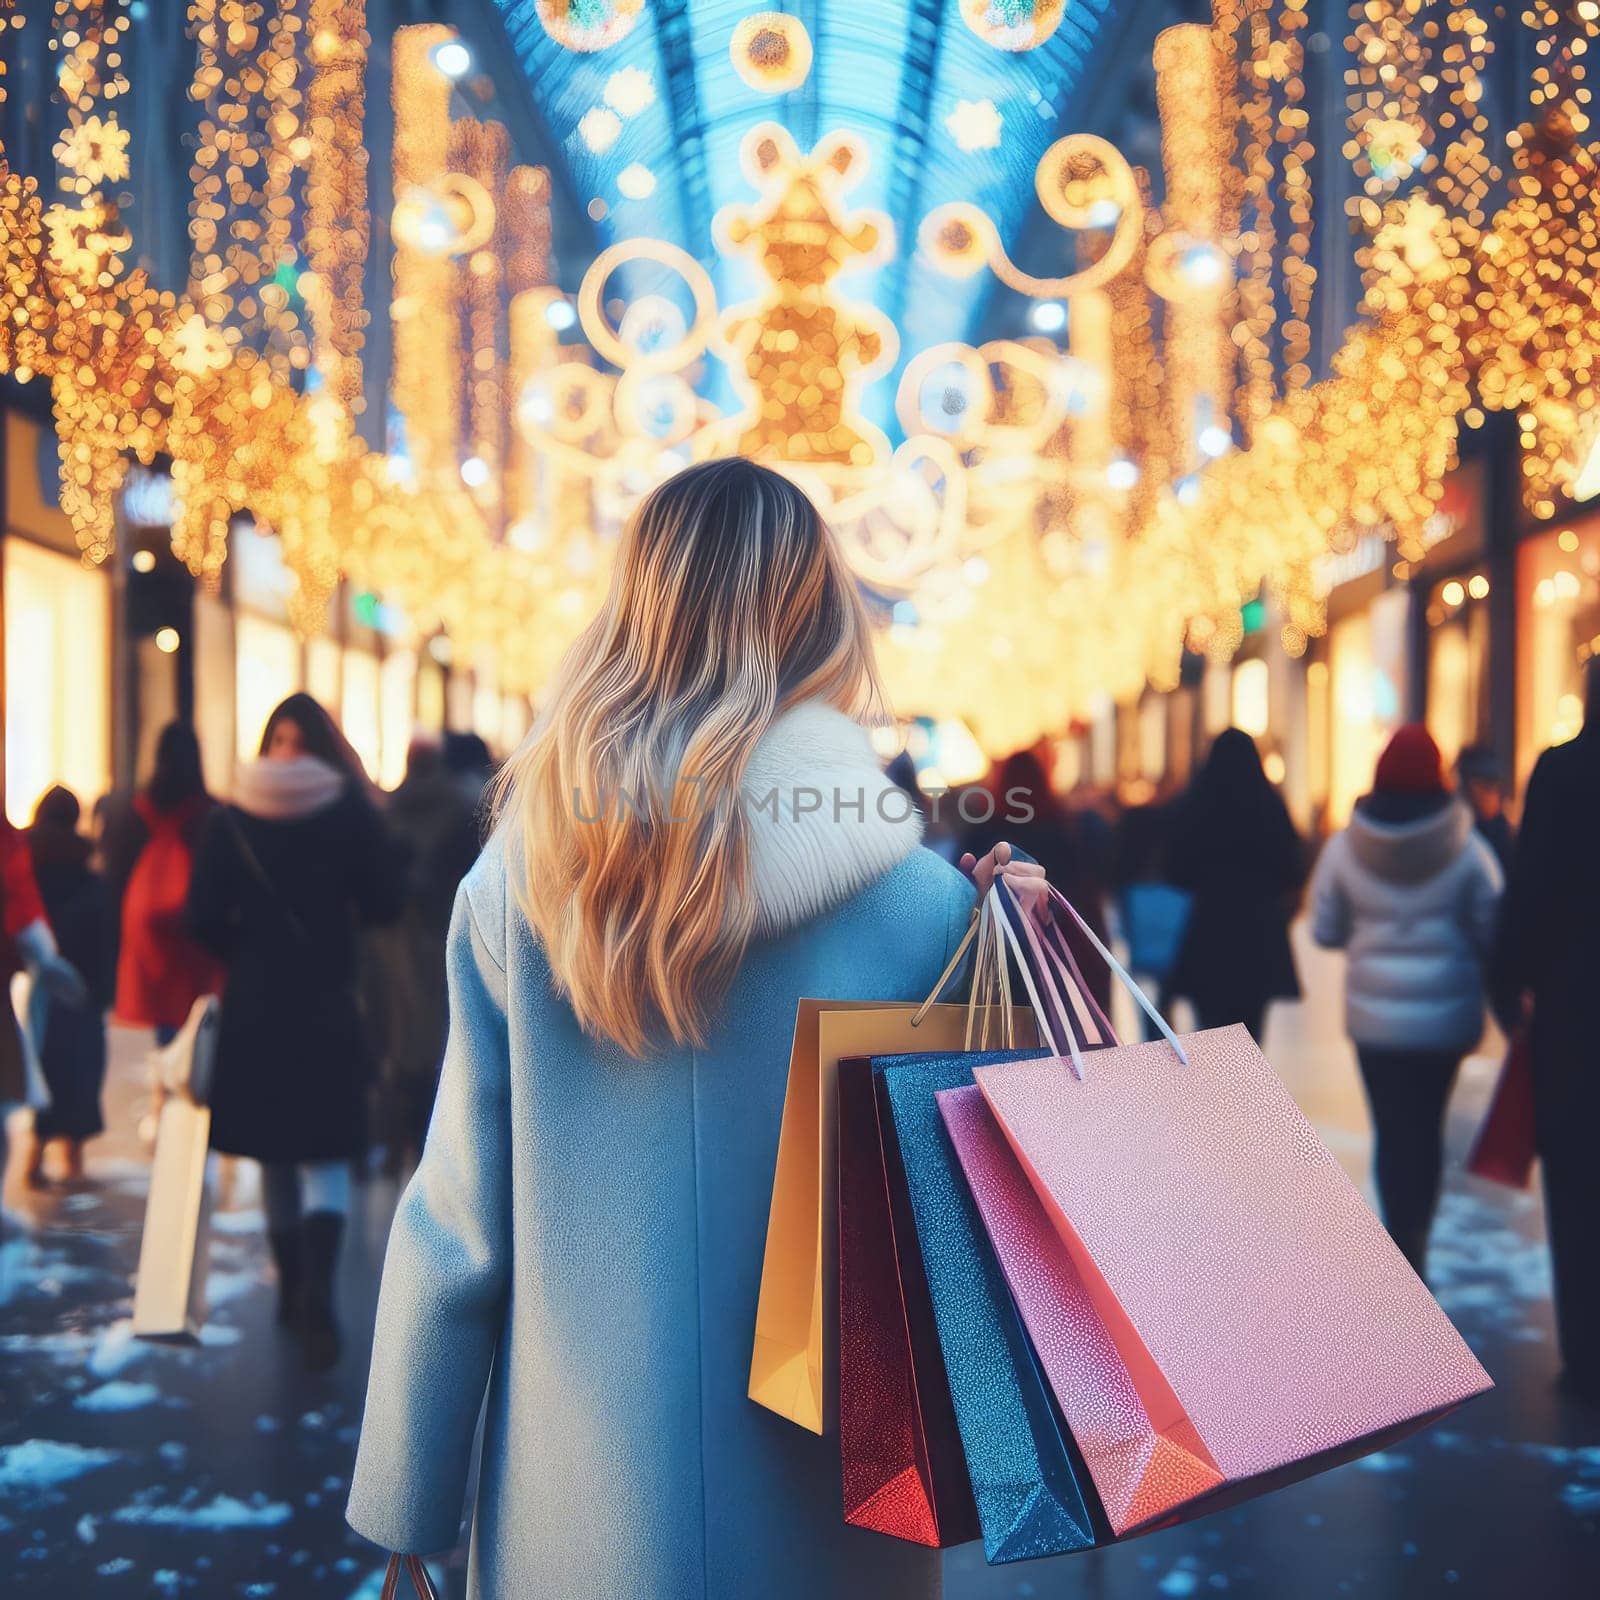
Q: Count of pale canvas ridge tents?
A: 0